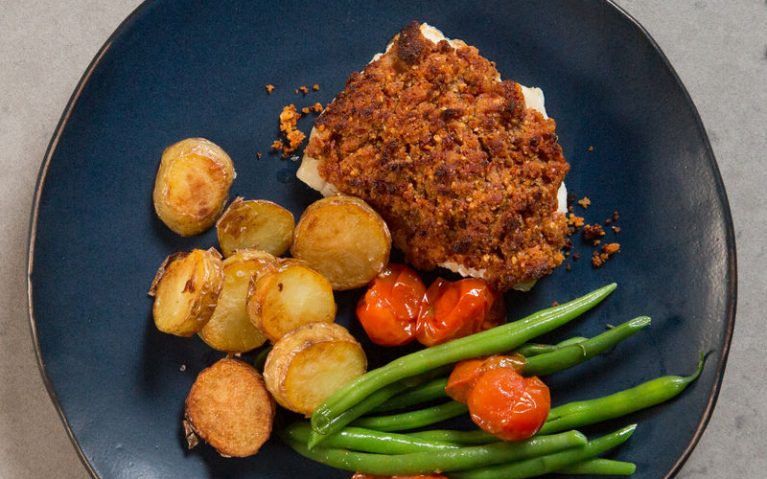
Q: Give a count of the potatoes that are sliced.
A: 8